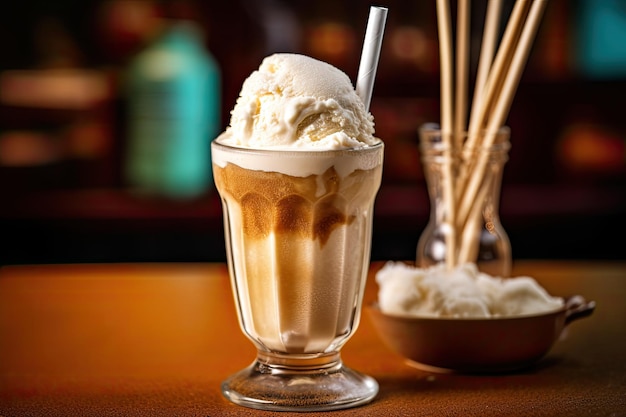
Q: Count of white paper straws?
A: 1